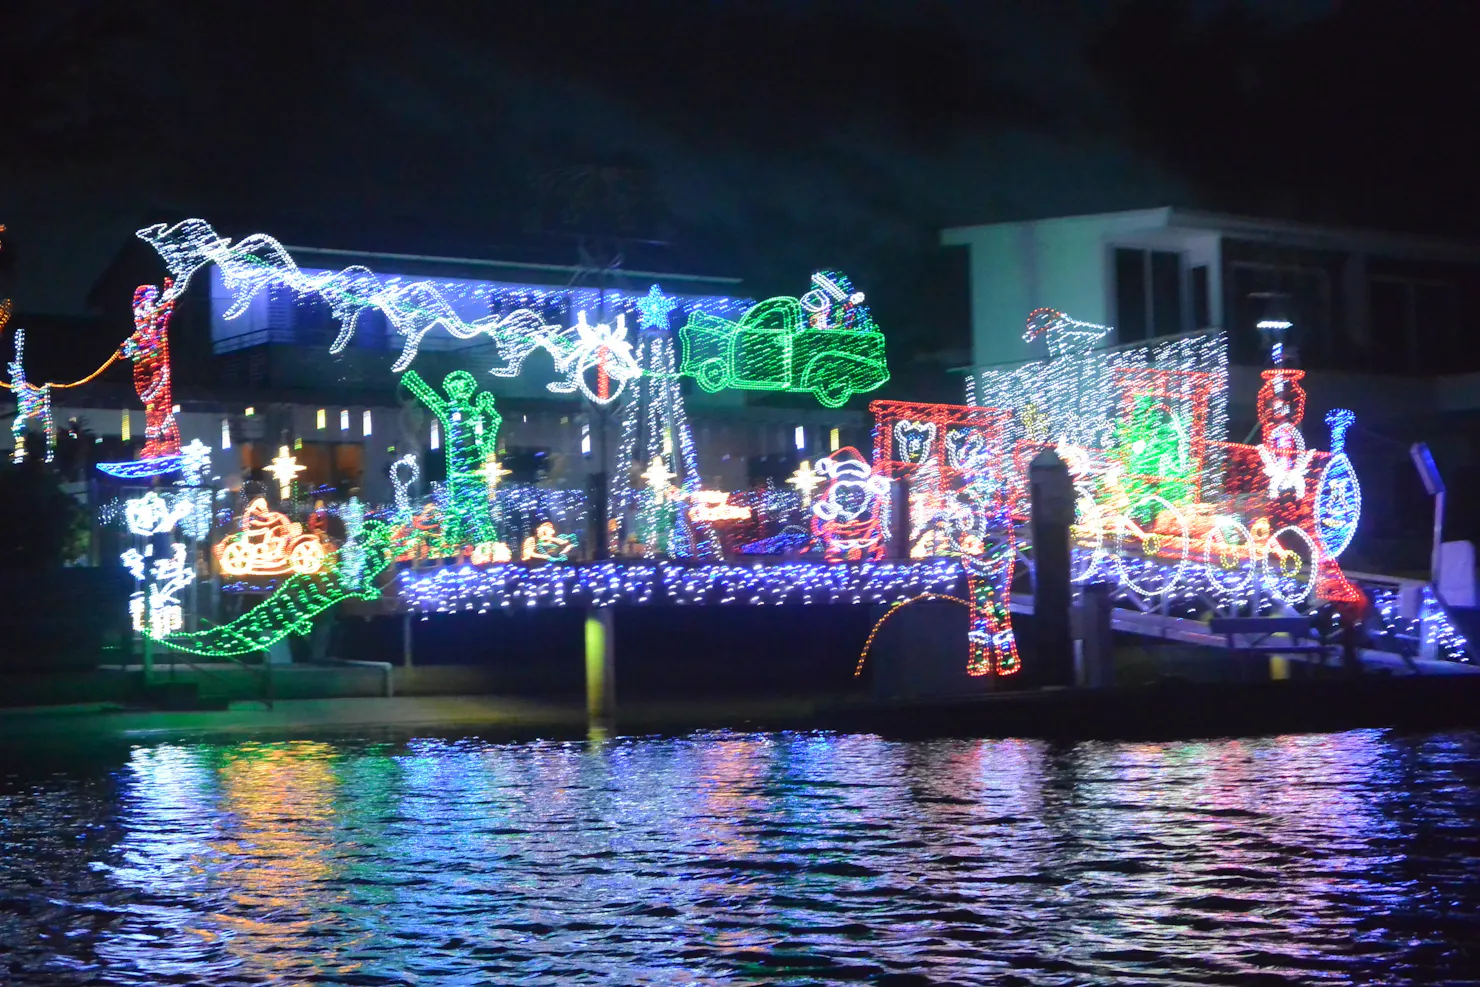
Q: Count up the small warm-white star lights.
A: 4